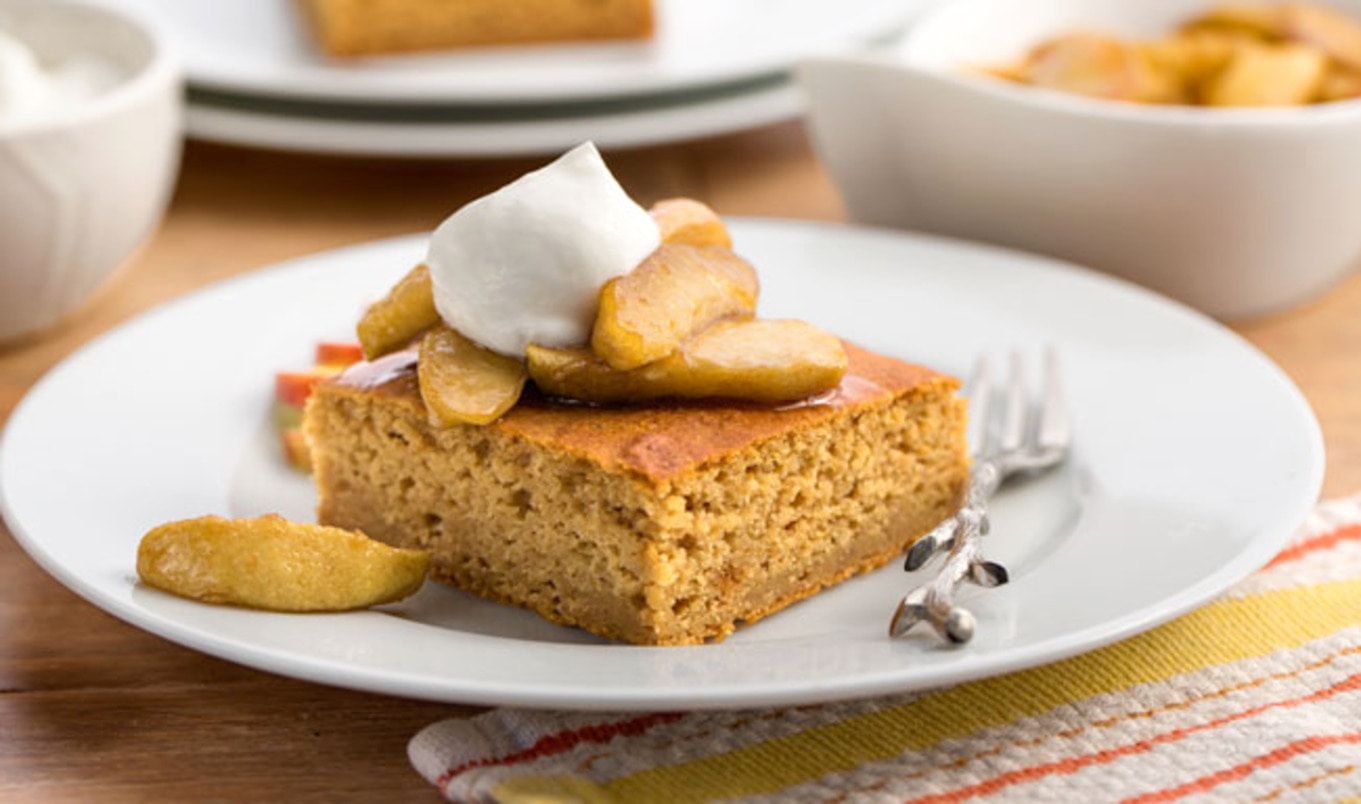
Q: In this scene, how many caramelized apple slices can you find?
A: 6